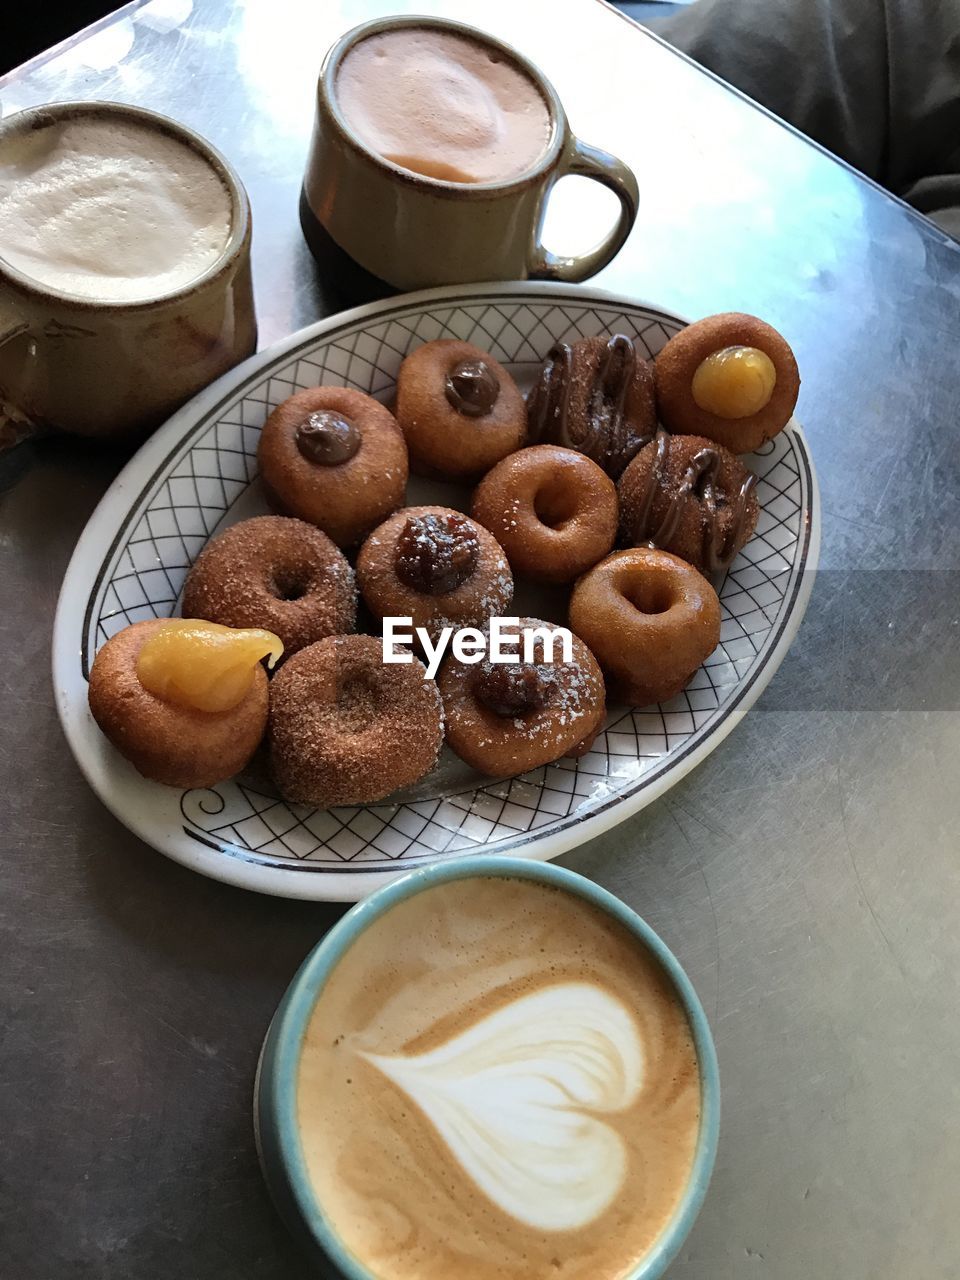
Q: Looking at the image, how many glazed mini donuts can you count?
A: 2